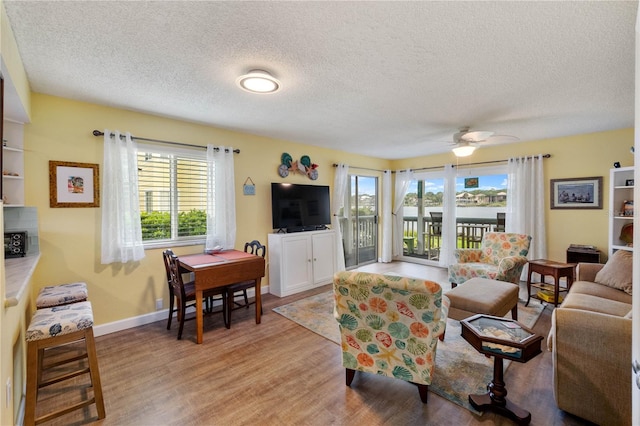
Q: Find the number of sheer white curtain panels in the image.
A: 7